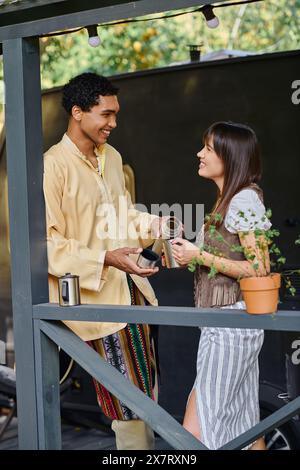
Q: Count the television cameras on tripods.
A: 0